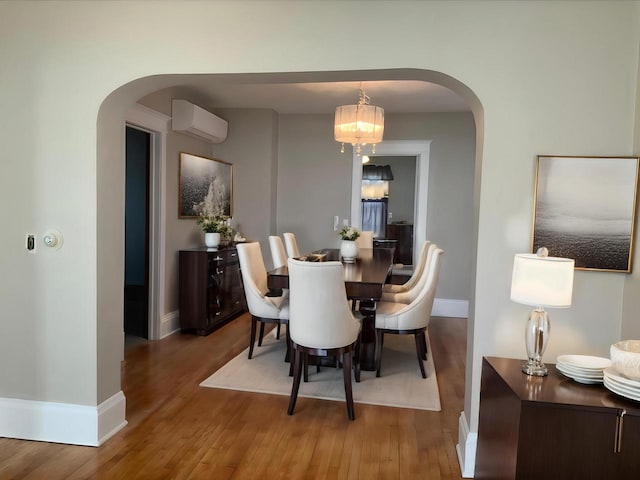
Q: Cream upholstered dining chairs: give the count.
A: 8